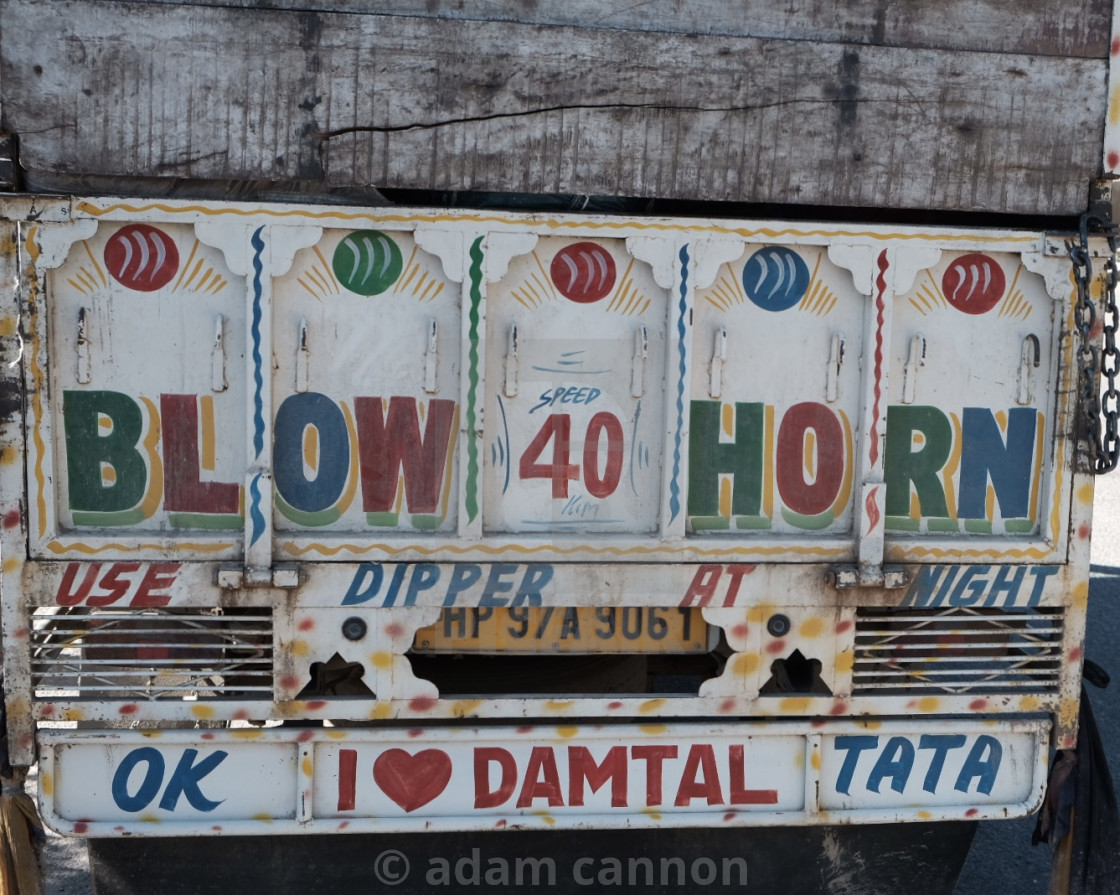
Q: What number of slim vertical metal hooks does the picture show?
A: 10